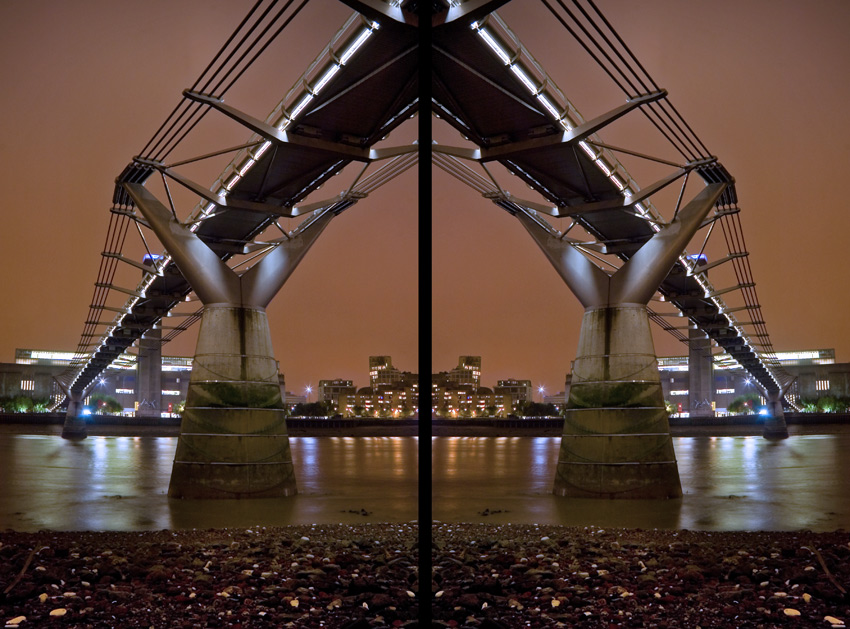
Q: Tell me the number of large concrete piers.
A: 2